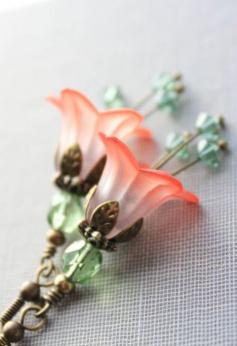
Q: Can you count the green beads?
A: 8